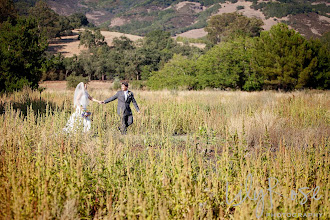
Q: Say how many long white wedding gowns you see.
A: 1